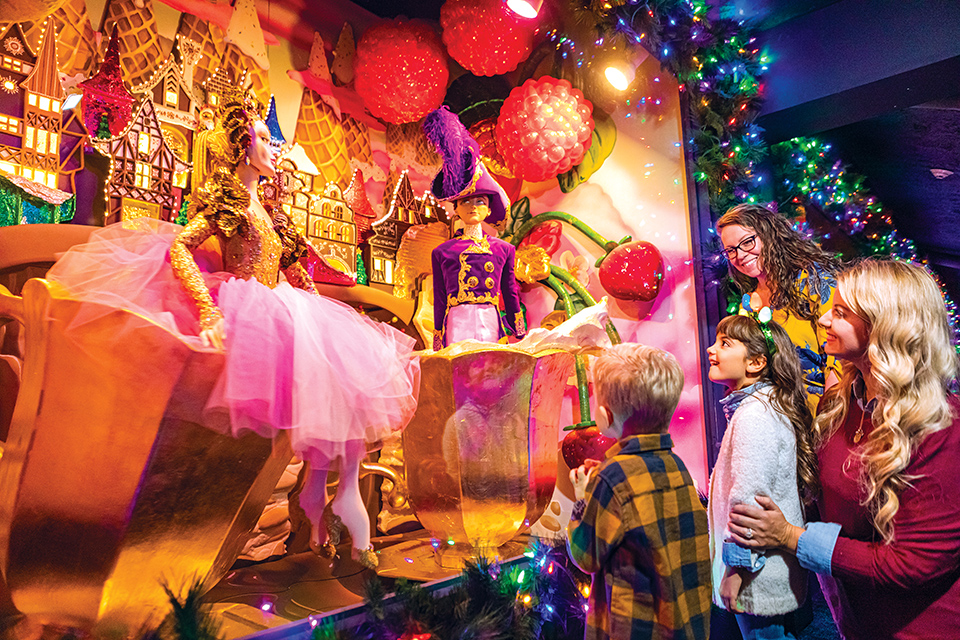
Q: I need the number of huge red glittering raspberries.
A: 3